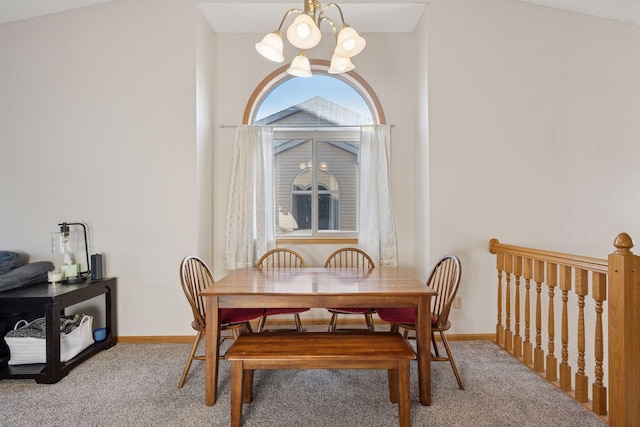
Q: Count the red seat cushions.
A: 4